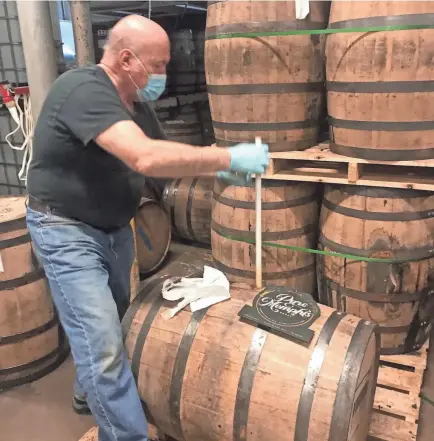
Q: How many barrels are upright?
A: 5